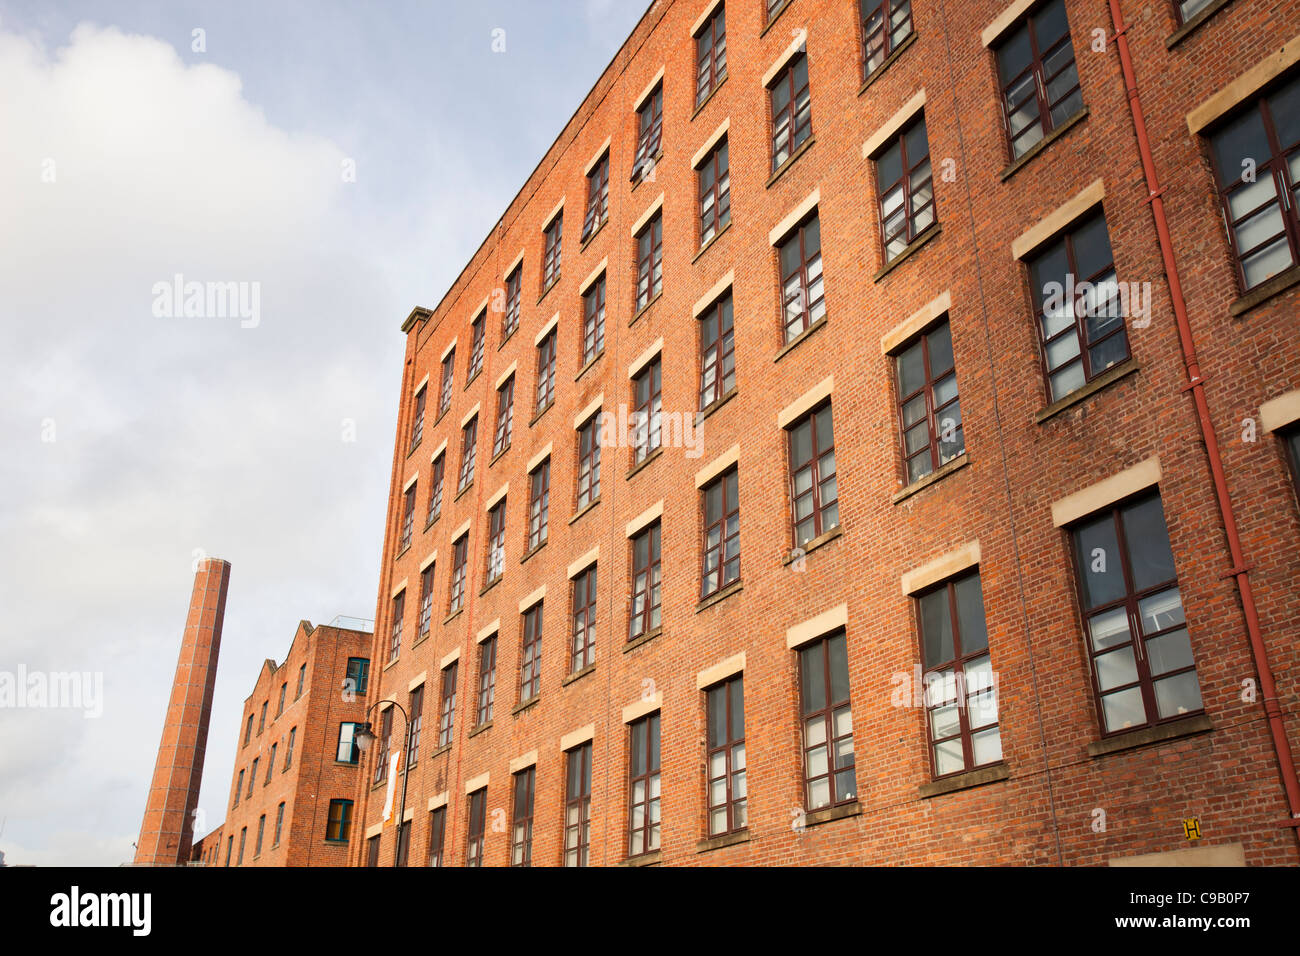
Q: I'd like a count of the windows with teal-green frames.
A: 3